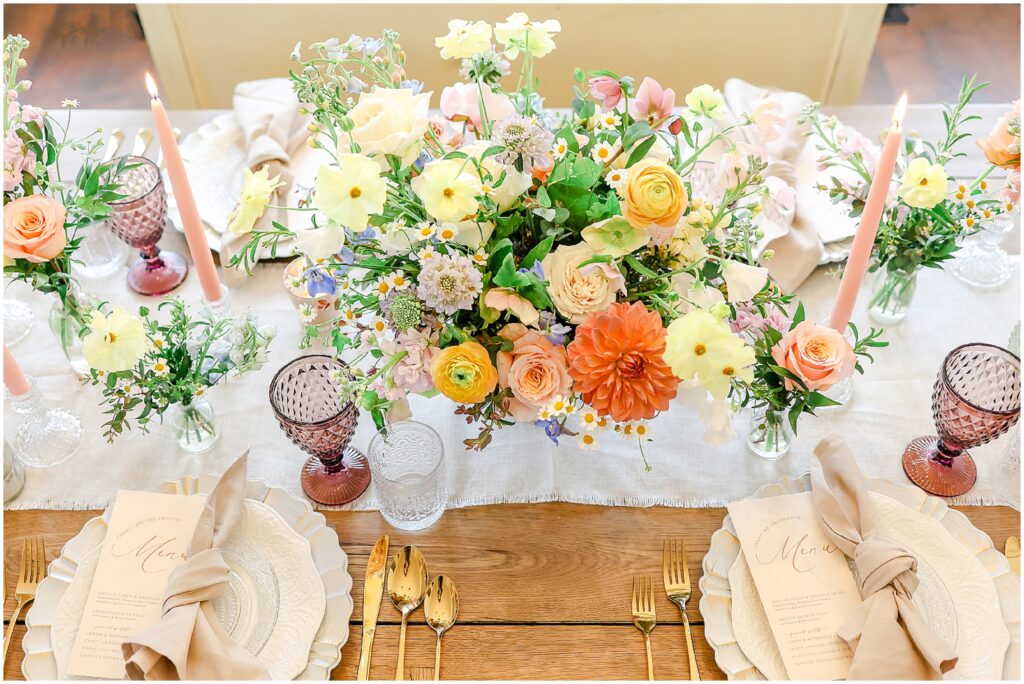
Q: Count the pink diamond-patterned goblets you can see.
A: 3